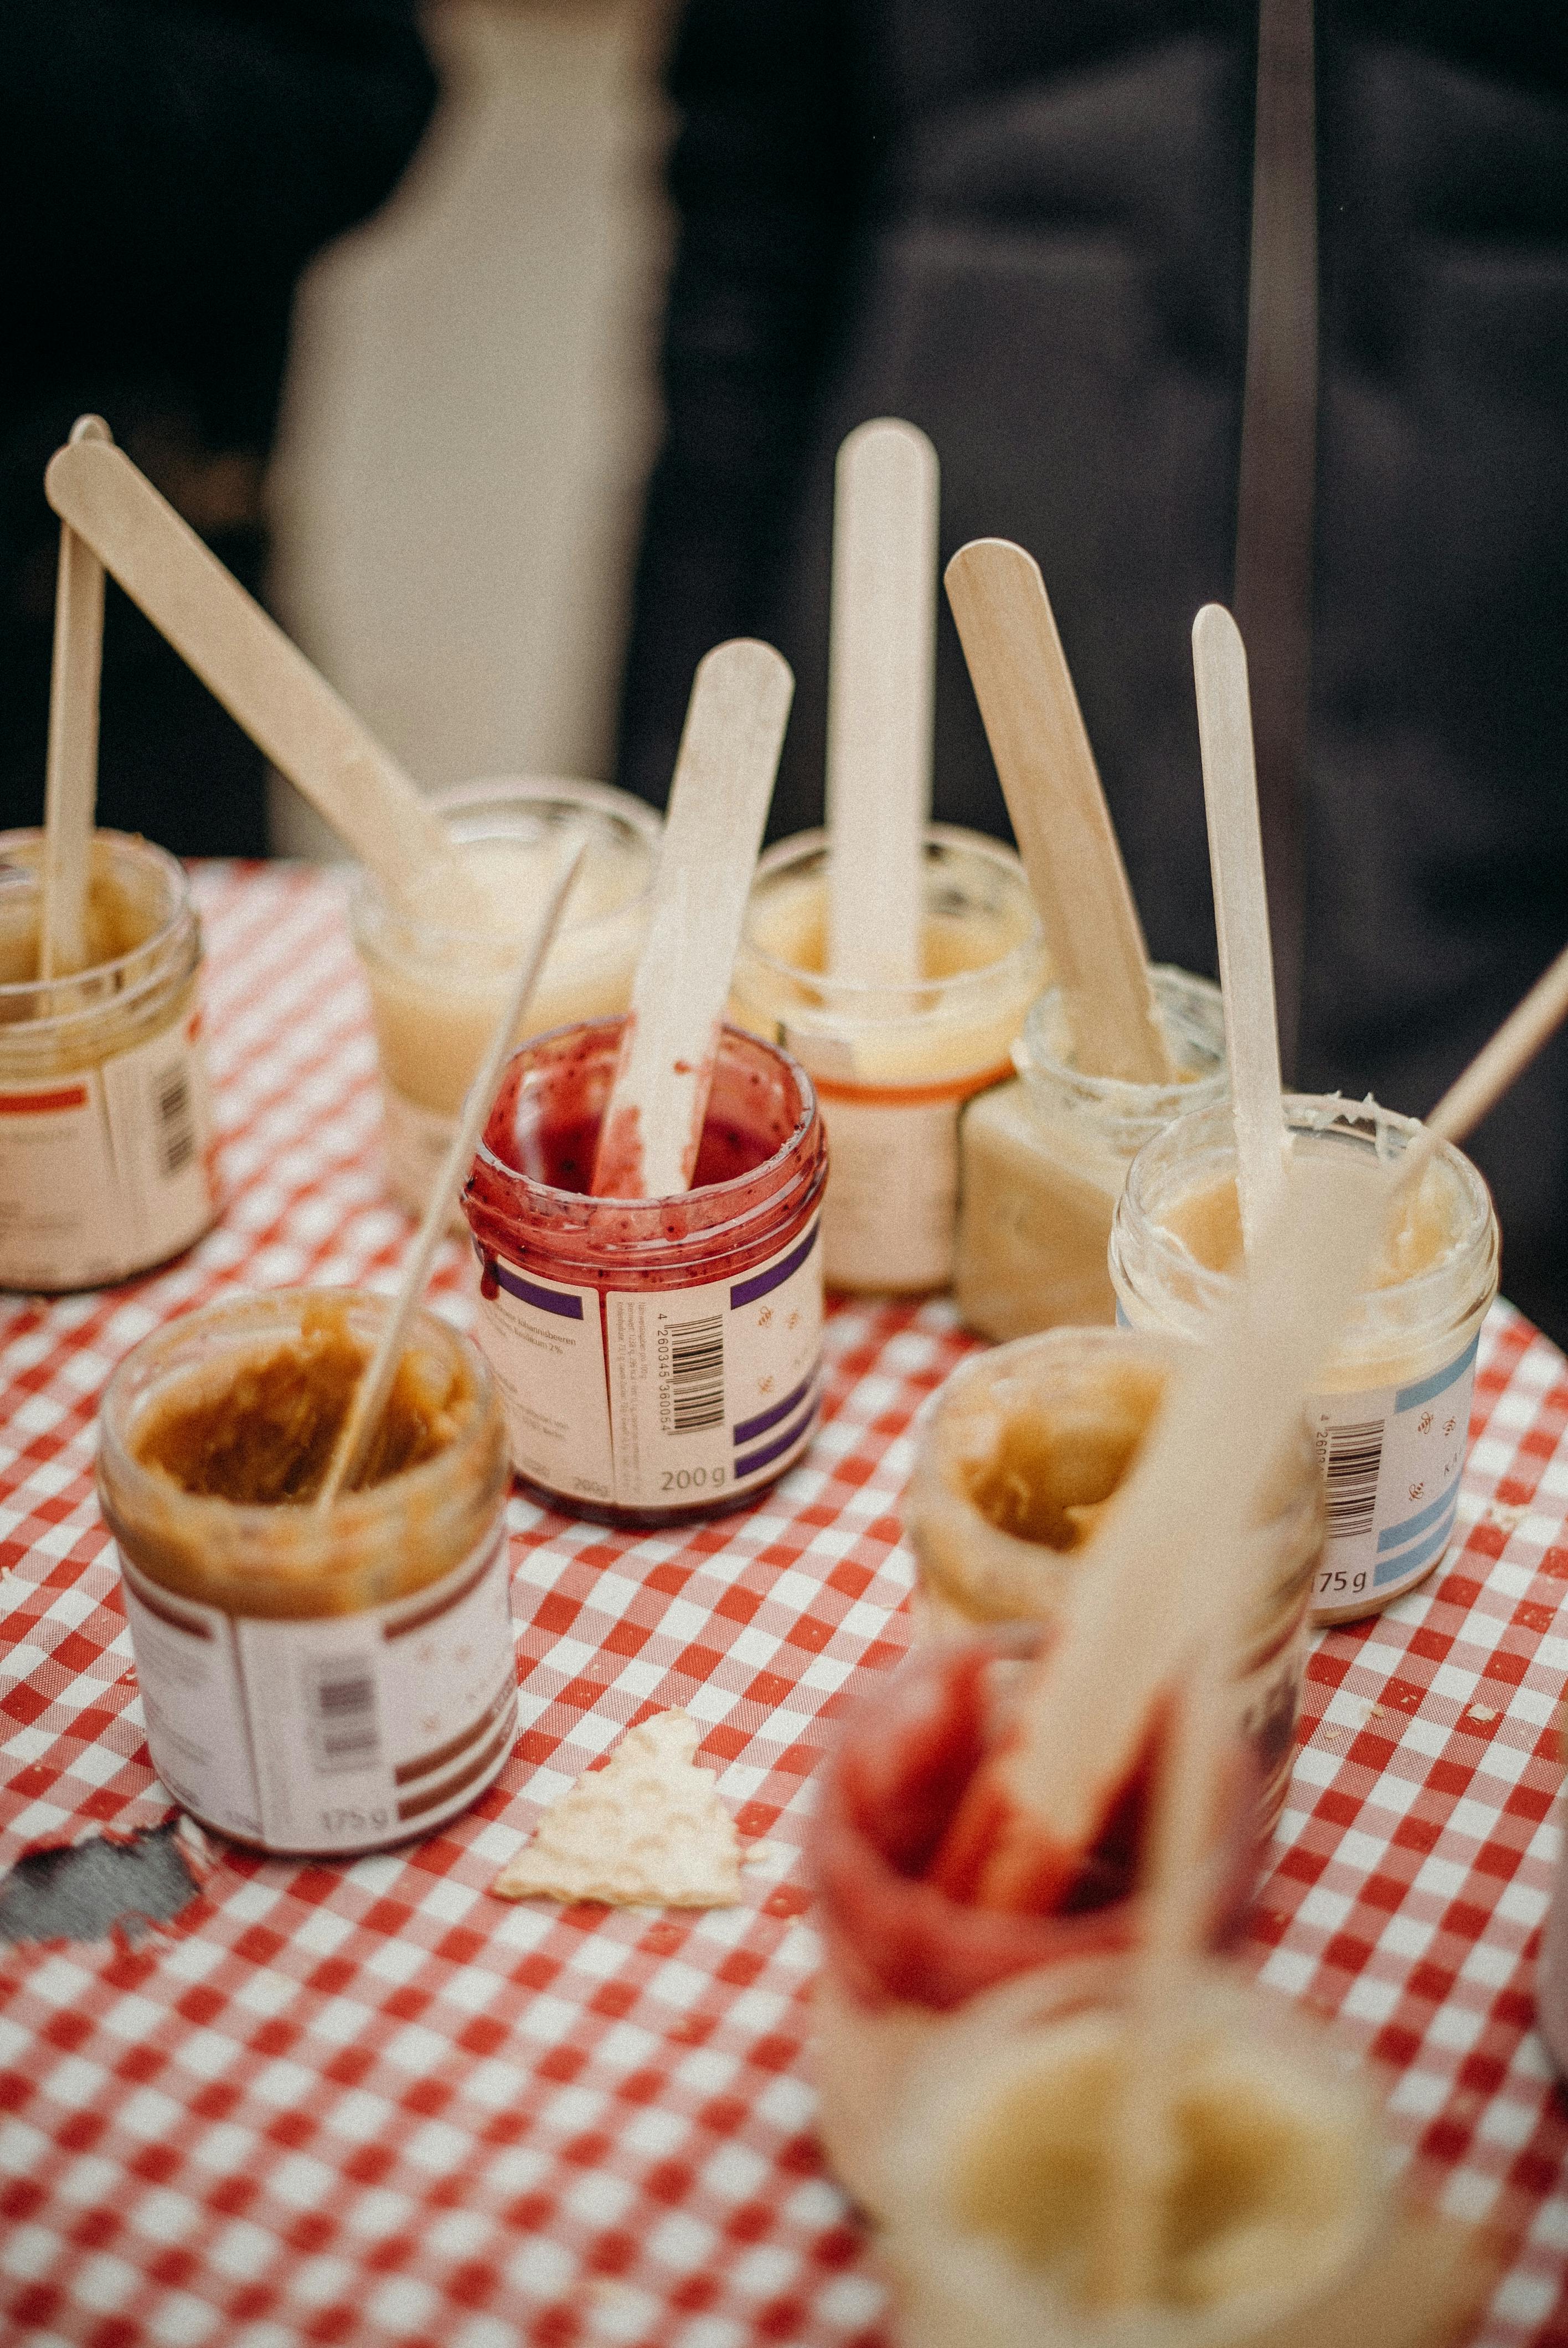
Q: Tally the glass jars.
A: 10